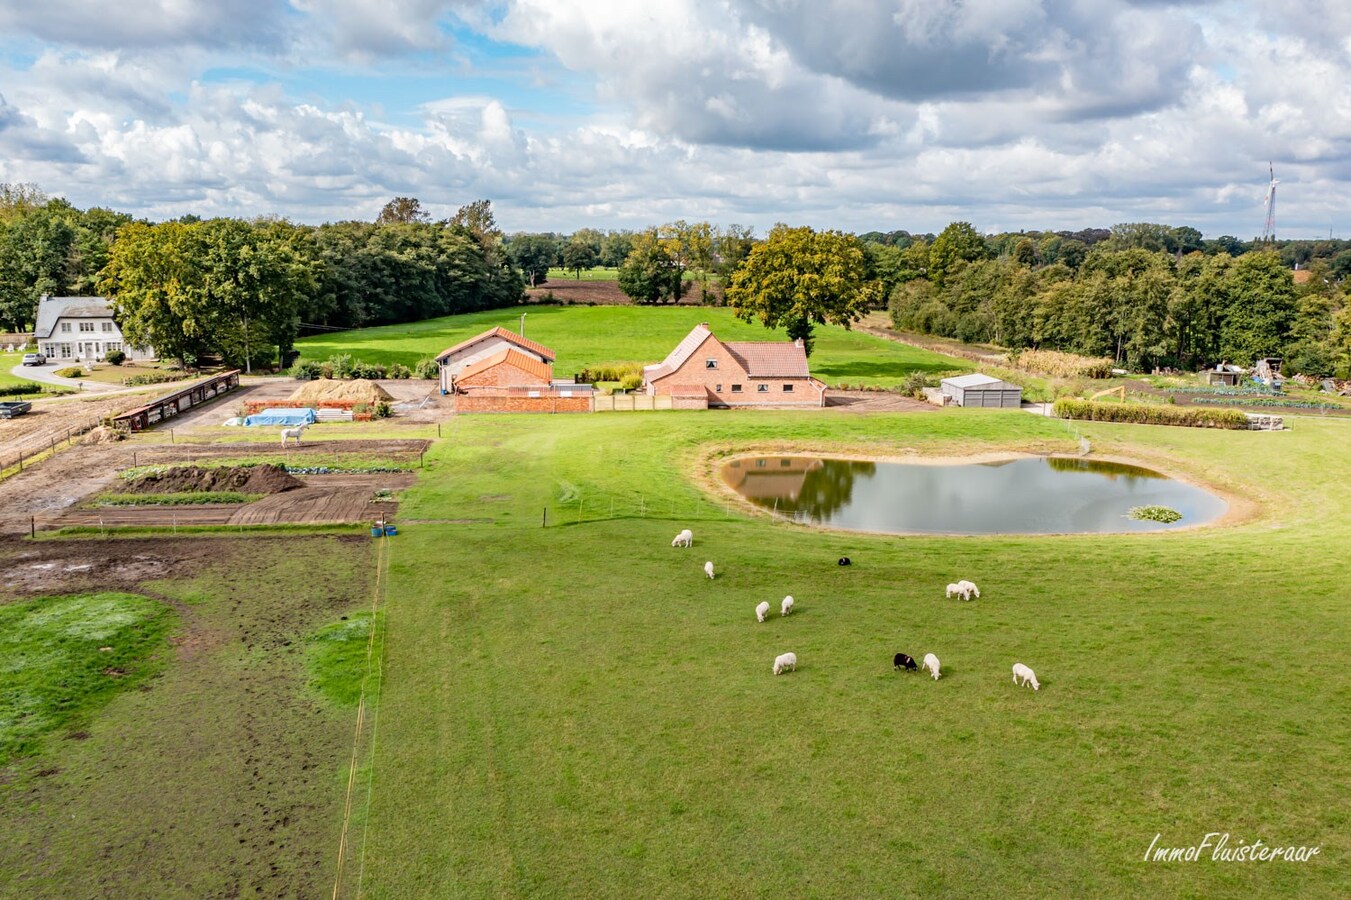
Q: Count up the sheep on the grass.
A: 11